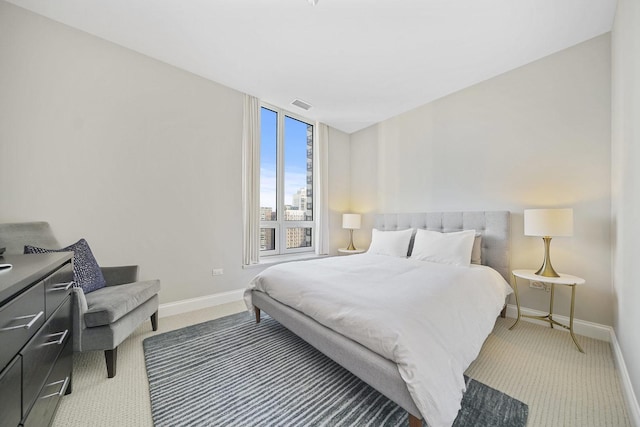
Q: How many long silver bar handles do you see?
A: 4